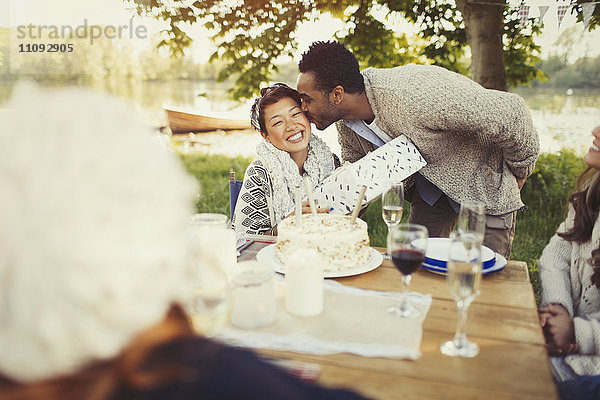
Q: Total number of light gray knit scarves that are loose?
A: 1